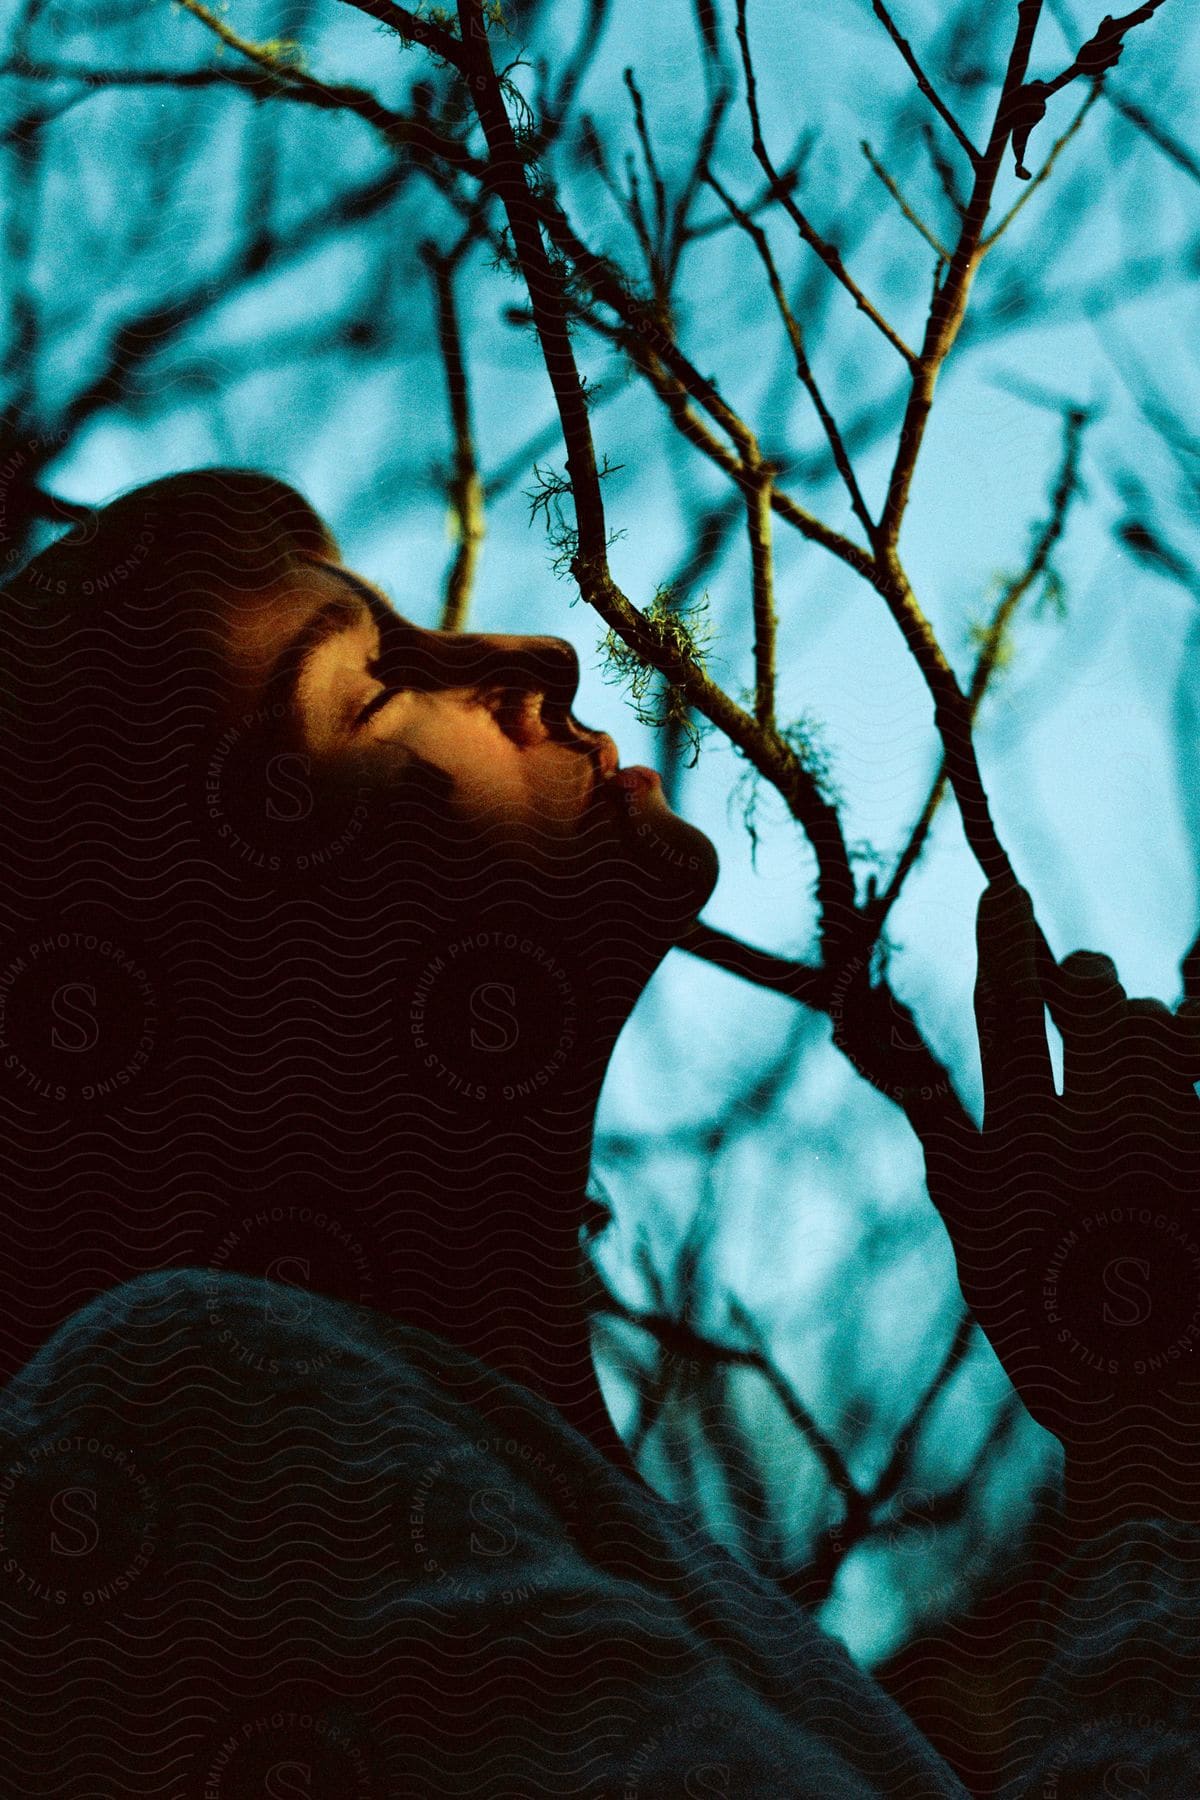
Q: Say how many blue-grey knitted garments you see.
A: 1